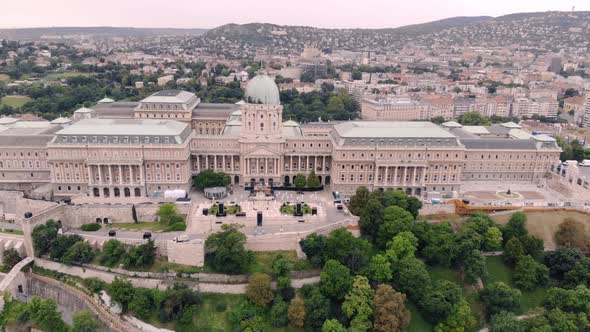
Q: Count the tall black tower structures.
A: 3